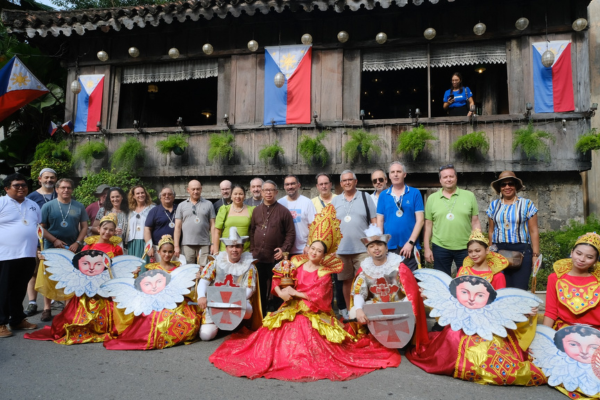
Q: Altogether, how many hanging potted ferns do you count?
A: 12